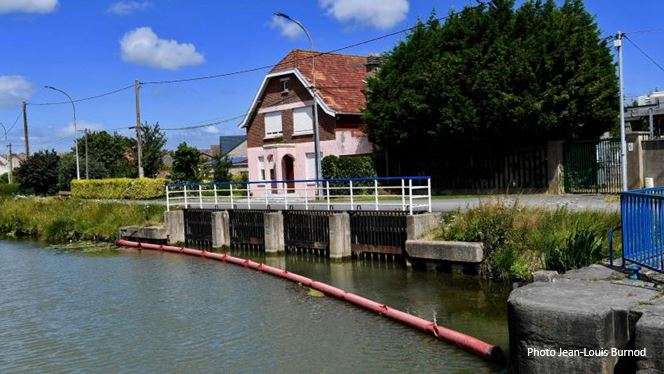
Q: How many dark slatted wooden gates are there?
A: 4